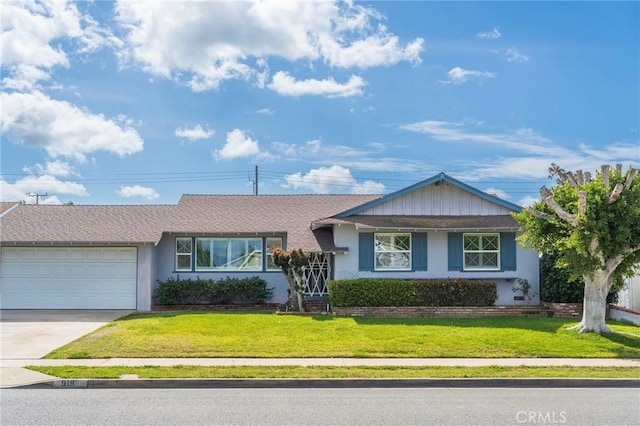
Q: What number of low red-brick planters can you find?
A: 2